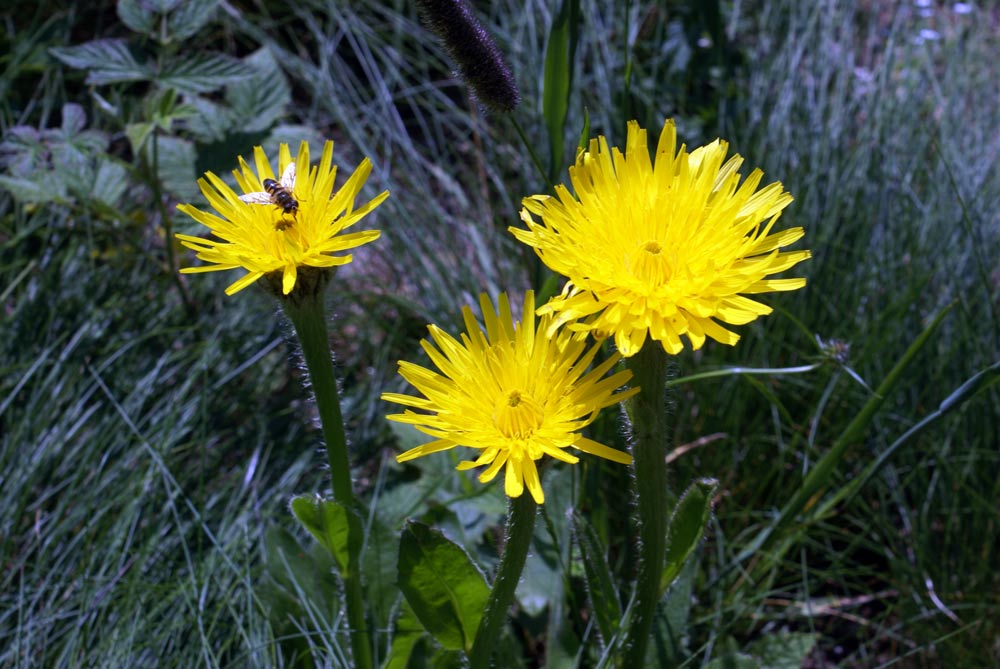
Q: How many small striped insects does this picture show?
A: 1